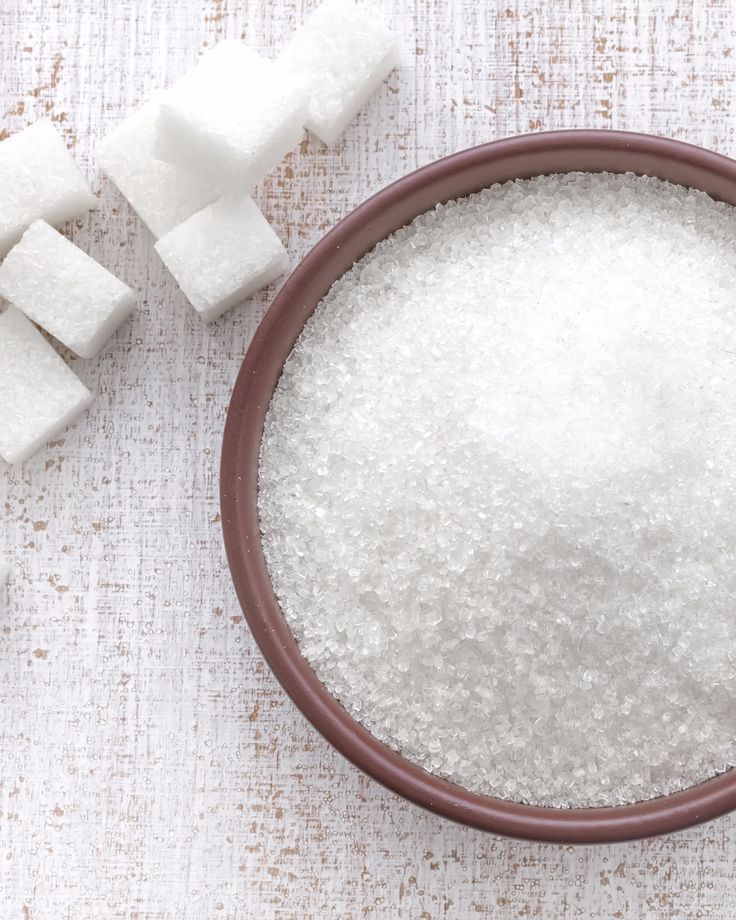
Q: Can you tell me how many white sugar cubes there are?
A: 7